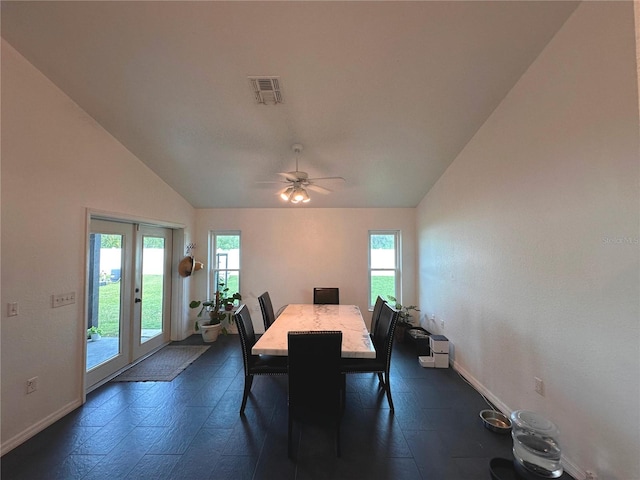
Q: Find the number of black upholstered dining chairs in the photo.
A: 6